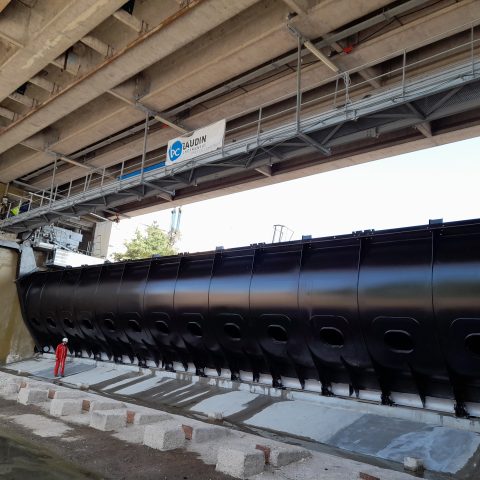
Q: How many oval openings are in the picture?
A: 13